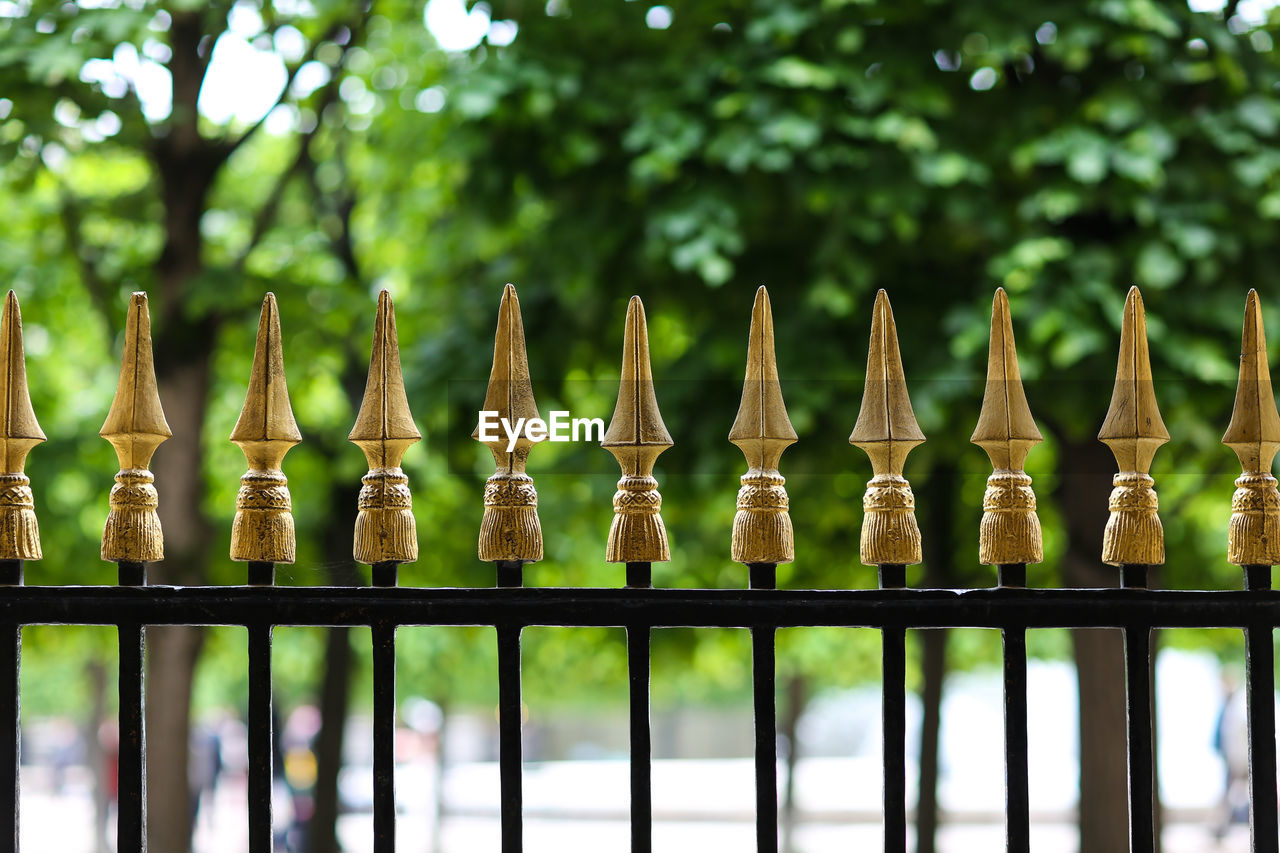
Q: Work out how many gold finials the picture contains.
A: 11